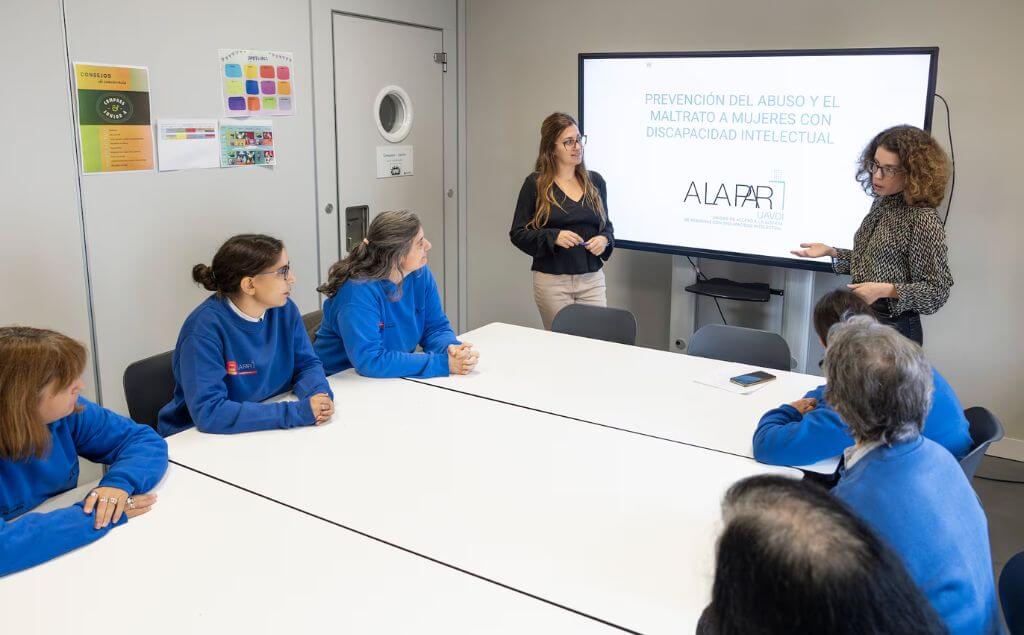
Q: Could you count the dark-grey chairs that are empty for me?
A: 2